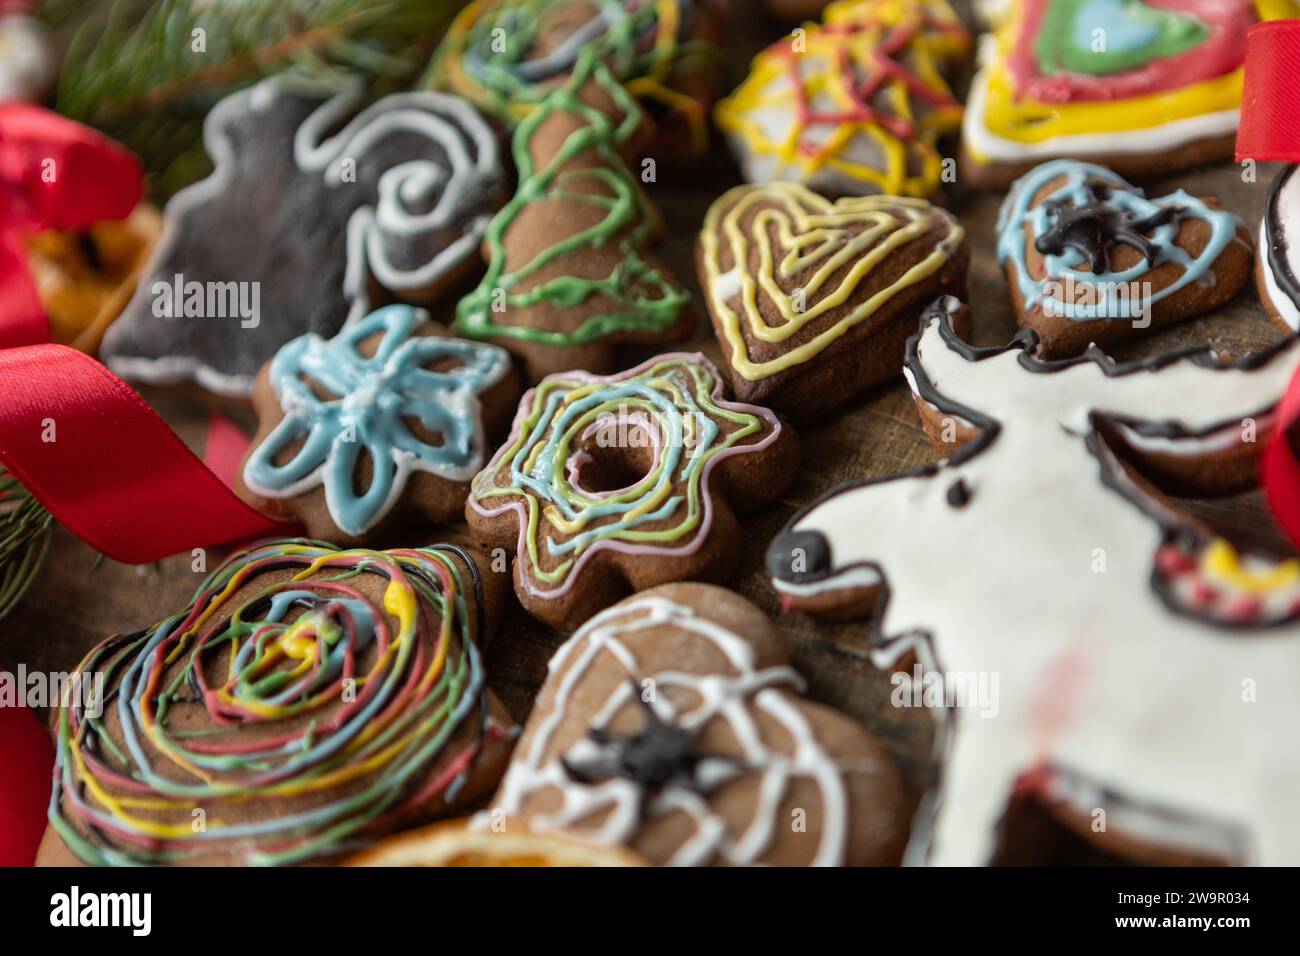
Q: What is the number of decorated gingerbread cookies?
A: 13